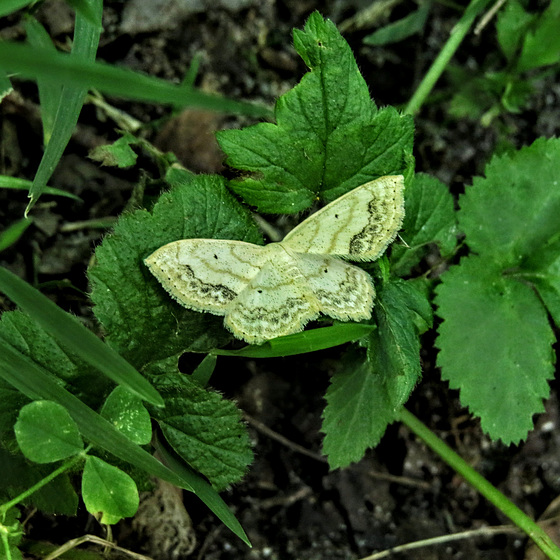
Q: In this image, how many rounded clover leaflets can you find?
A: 3